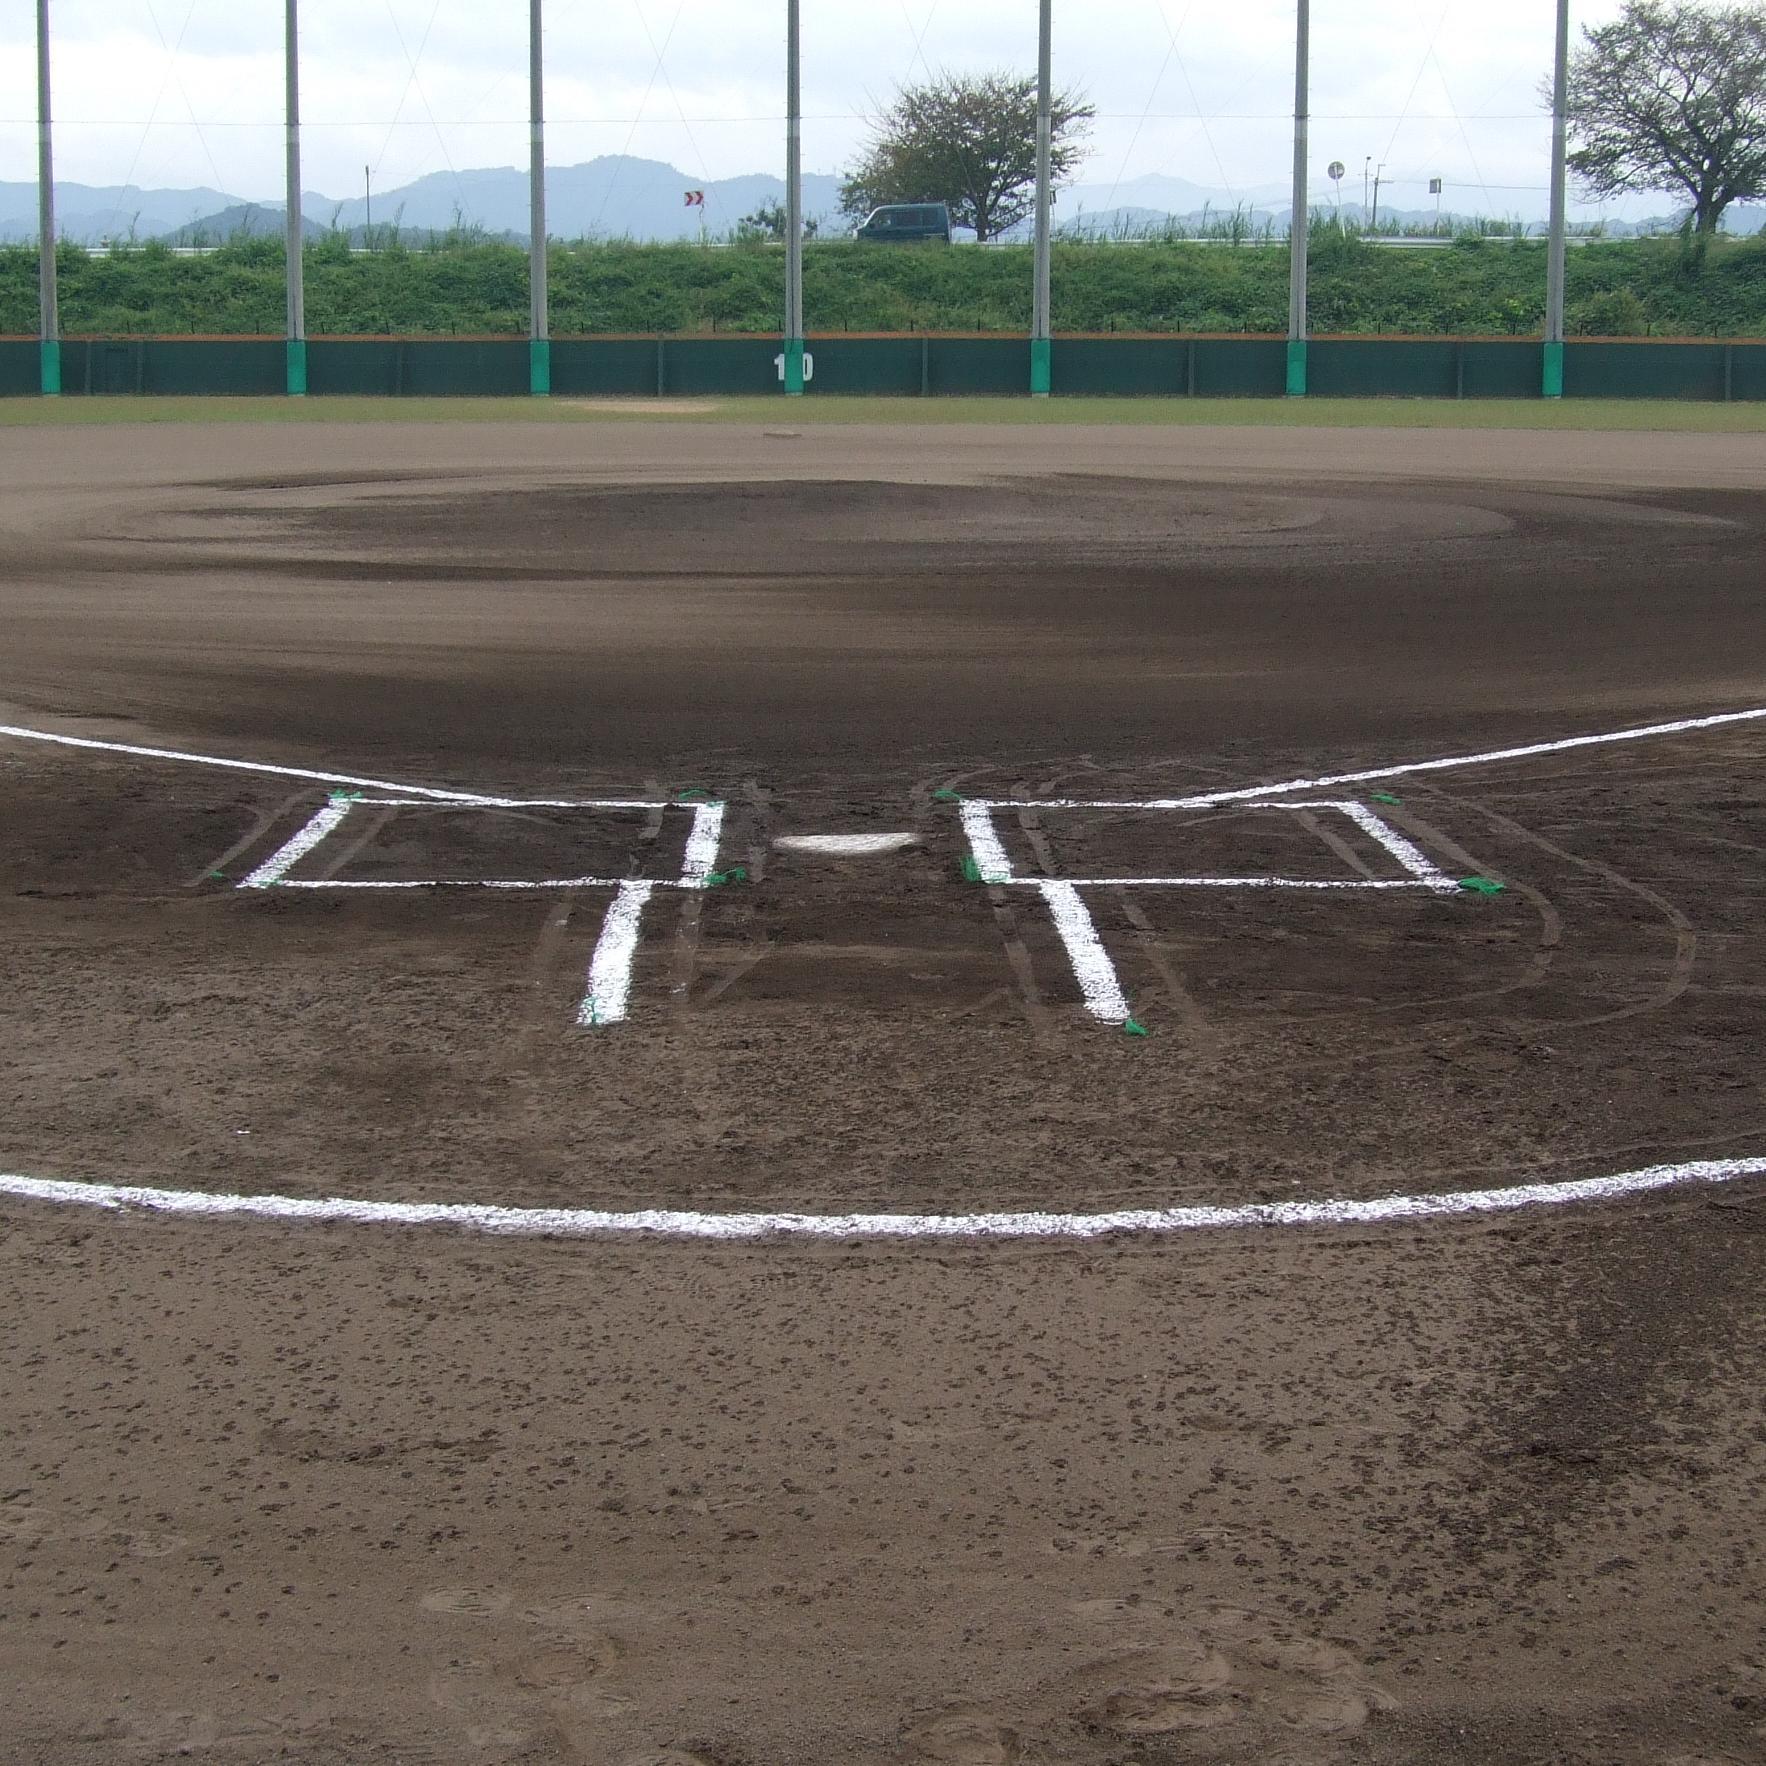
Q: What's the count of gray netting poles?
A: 7